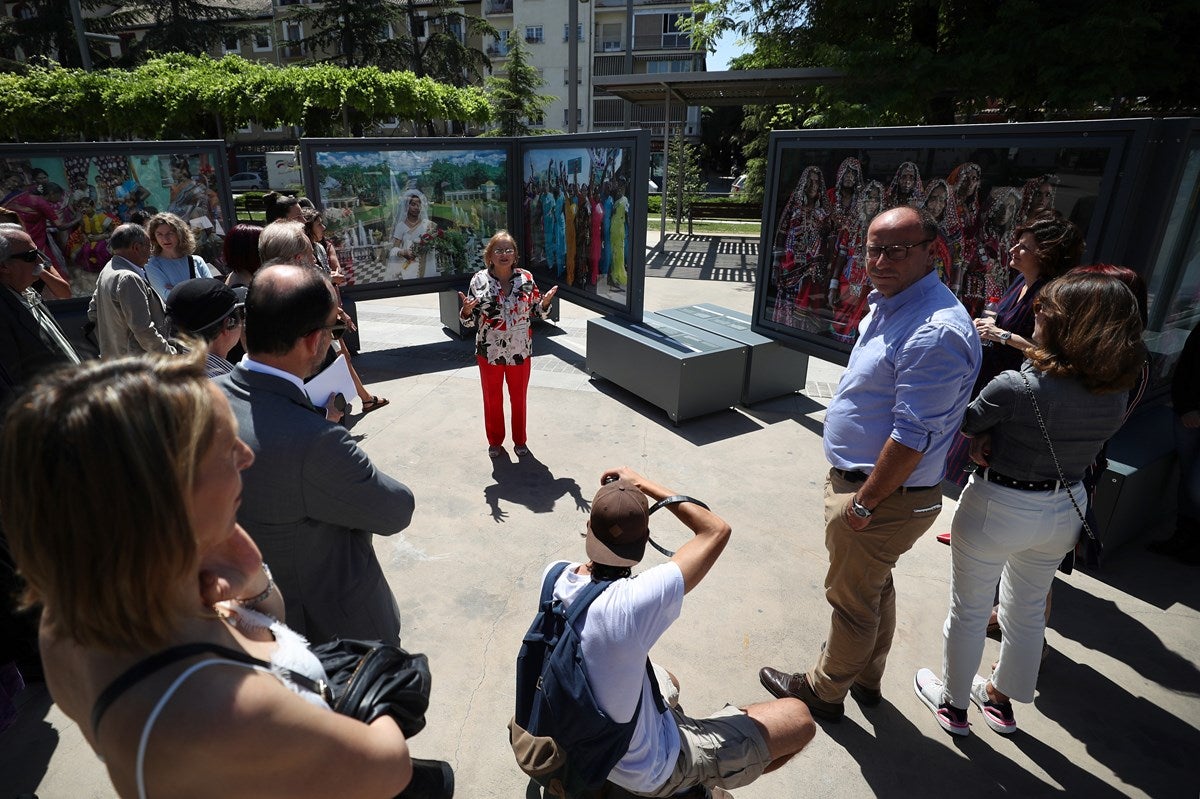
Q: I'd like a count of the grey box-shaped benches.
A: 2